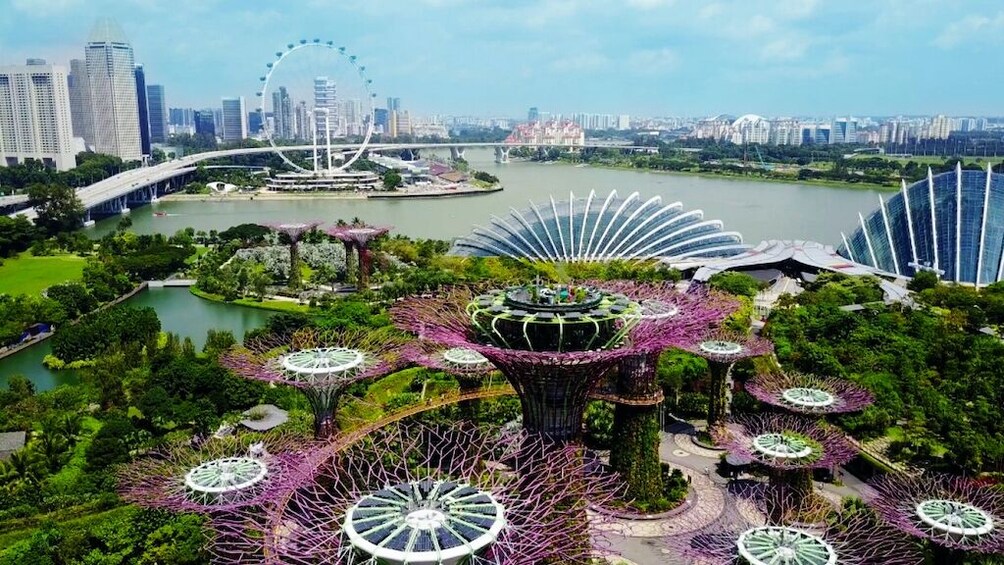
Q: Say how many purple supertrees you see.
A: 14